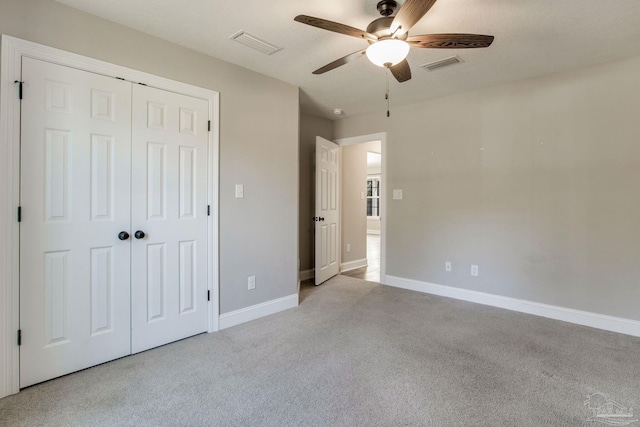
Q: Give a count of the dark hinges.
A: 6